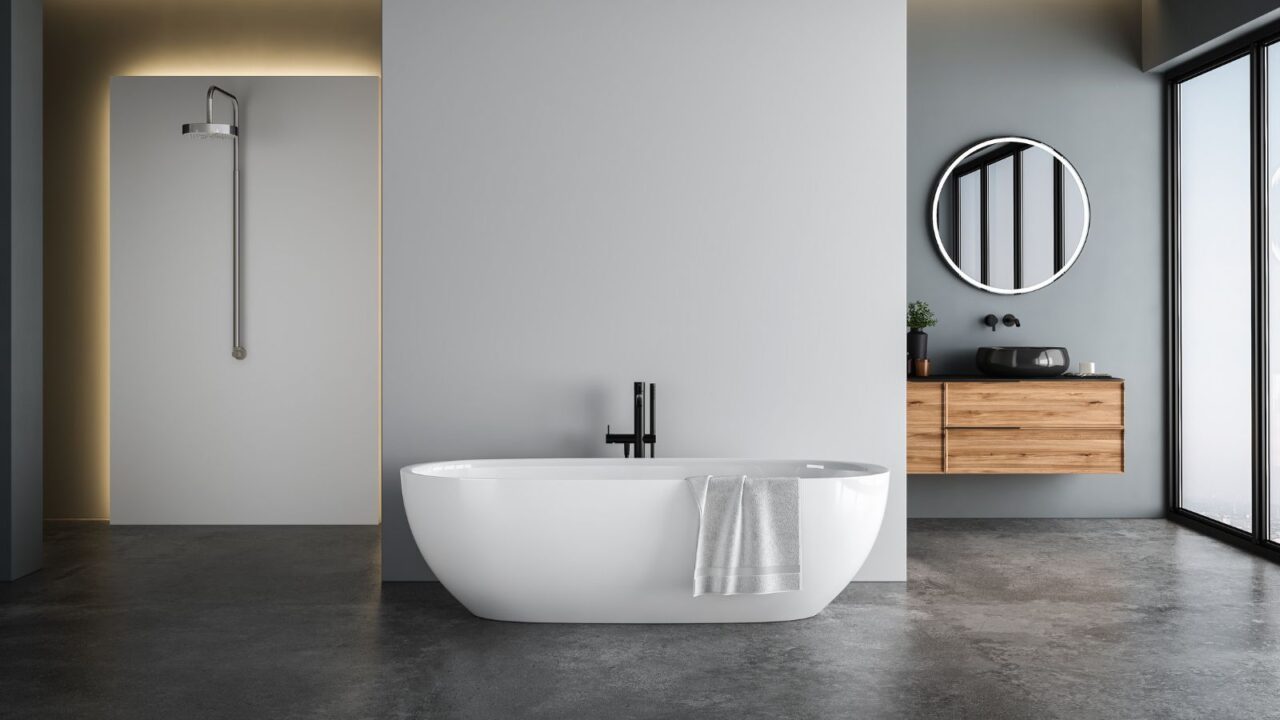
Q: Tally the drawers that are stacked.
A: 2